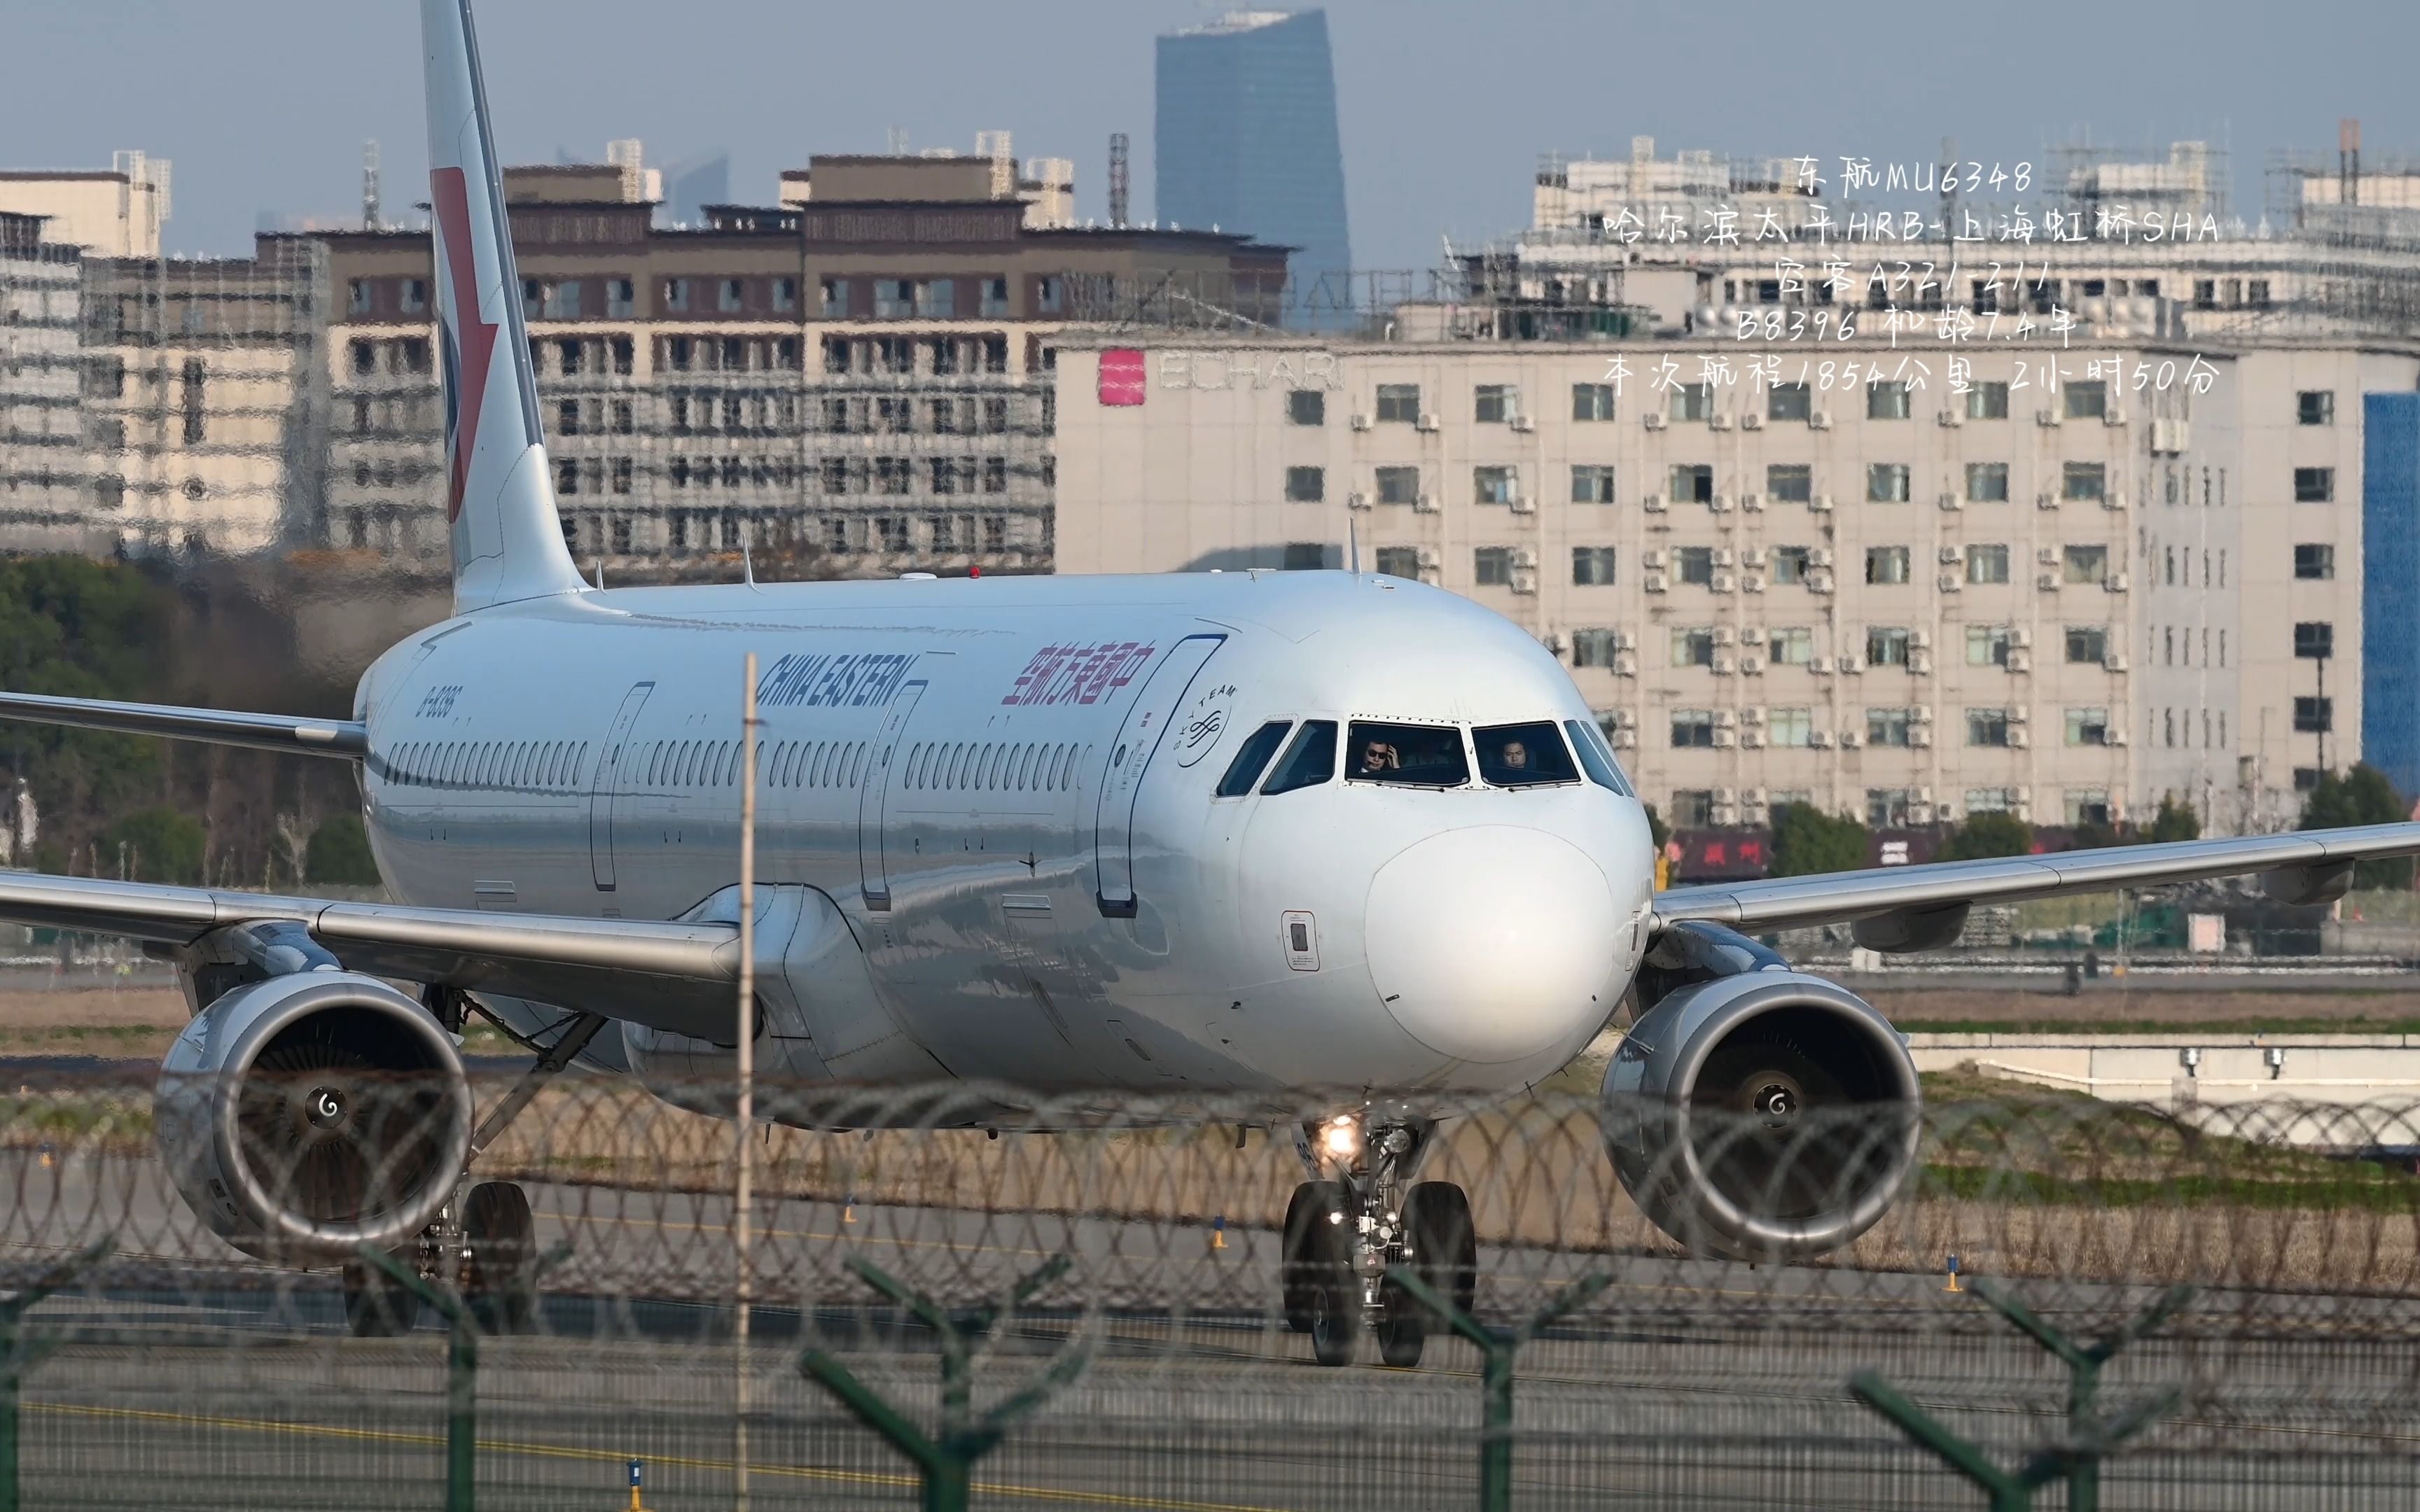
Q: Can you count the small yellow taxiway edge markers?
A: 5